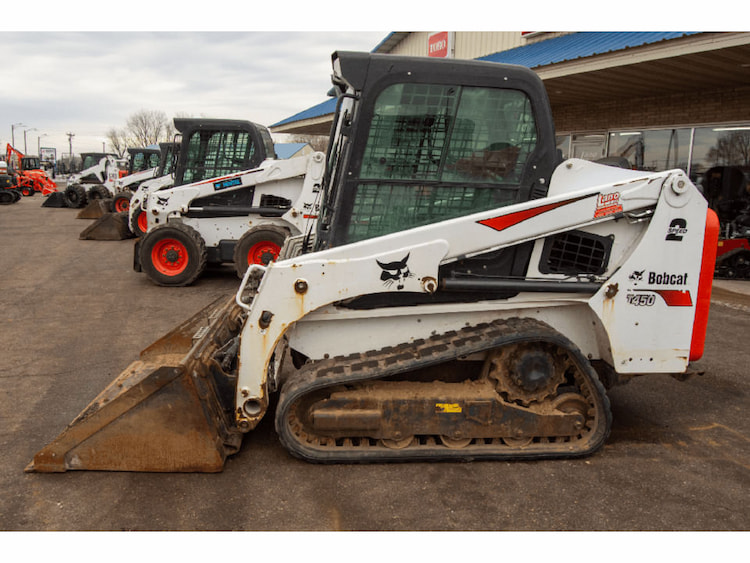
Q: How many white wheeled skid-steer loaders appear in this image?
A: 4